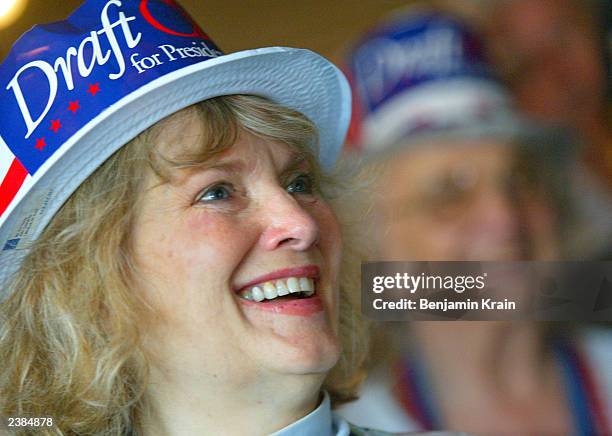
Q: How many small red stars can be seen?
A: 4